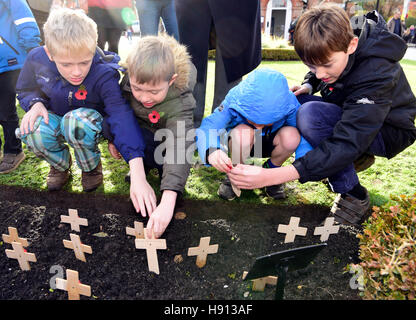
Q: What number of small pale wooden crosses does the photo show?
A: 11